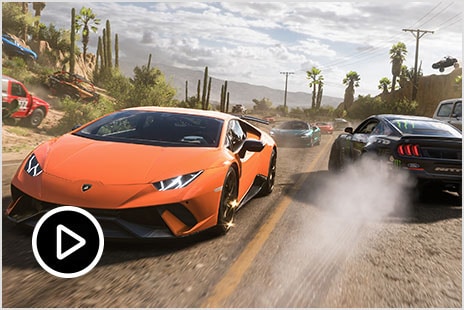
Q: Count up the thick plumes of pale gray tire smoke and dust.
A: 1